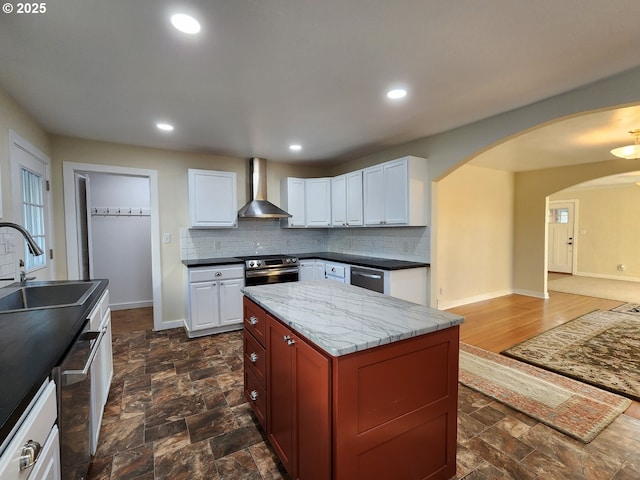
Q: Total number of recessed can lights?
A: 4